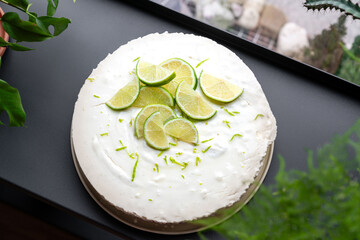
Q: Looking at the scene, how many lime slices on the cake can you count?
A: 9